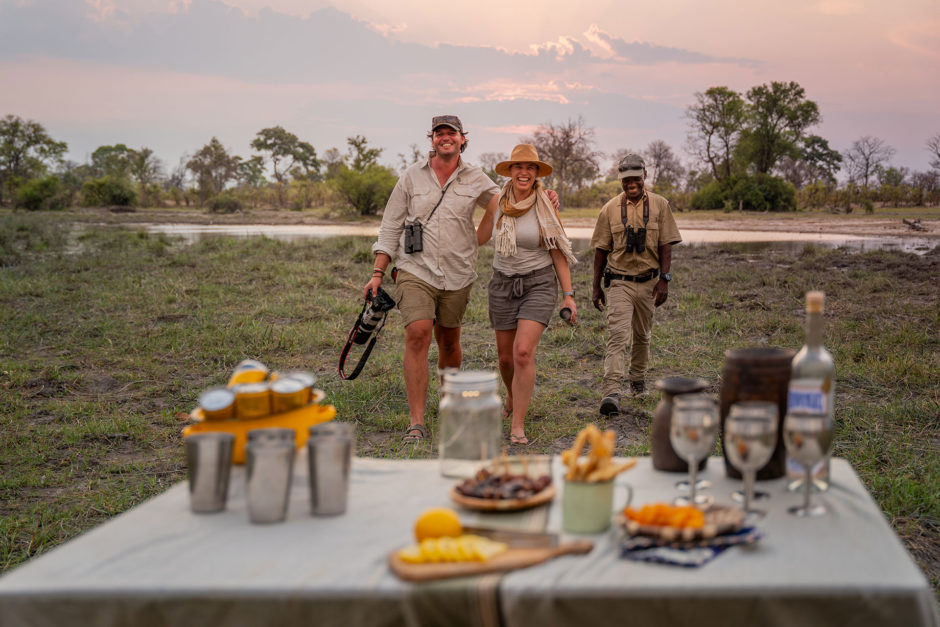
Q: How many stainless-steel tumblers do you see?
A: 5